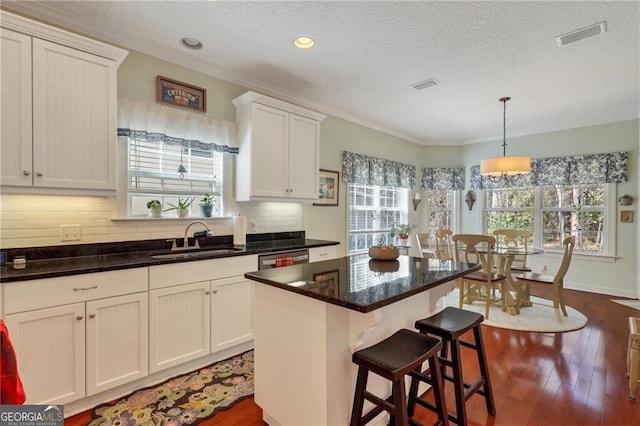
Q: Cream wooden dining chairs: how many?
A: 4